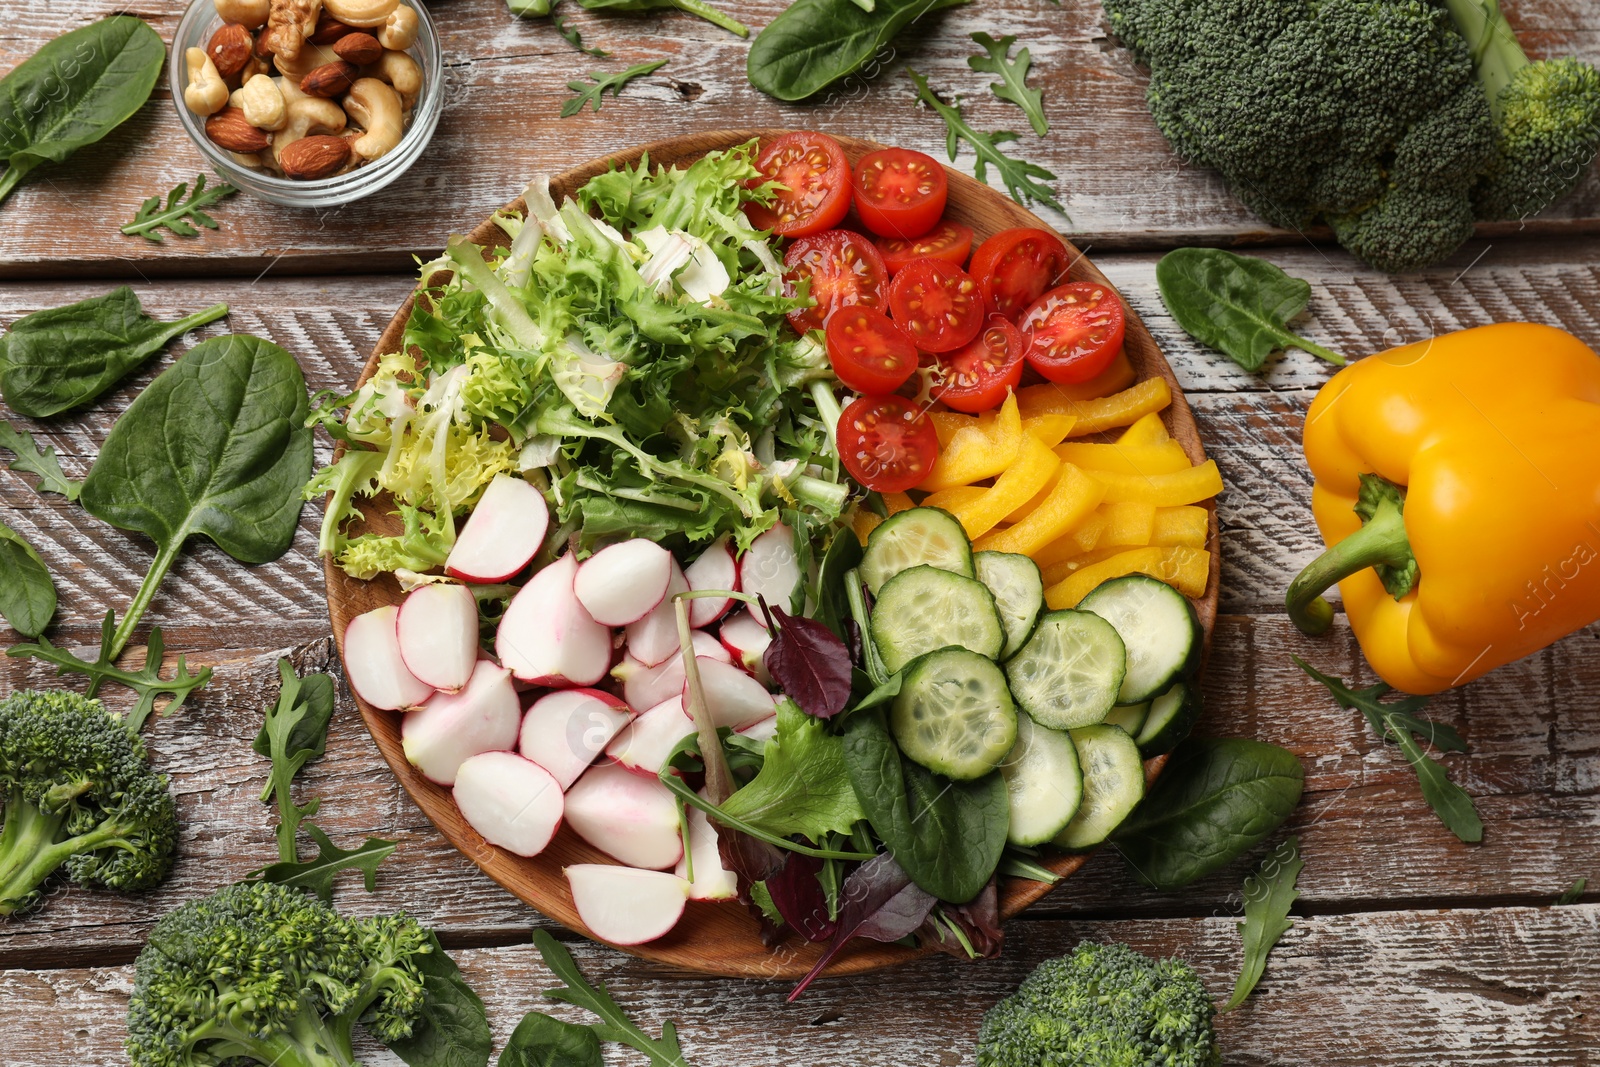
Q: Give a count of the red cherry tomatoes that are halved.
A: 10